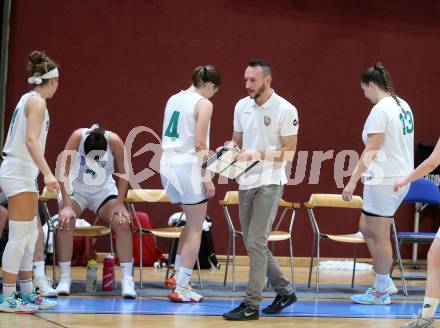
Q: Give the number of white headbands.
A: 1